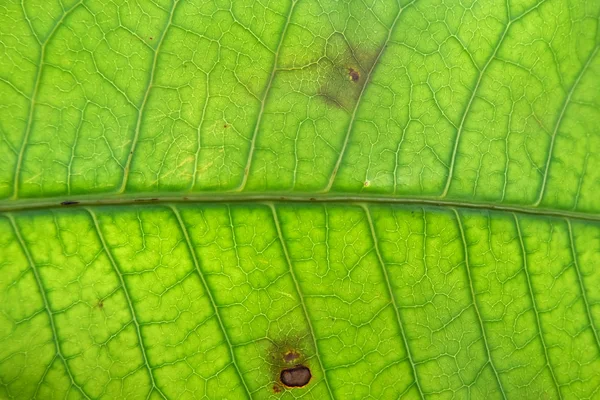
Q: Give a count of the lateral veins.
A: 14